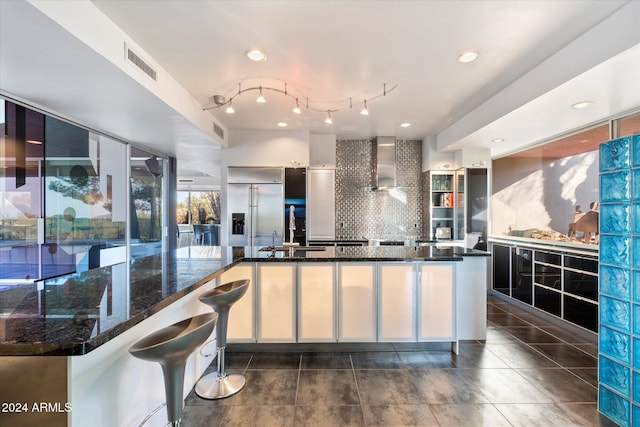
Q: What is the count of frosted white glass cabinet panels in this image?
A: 6